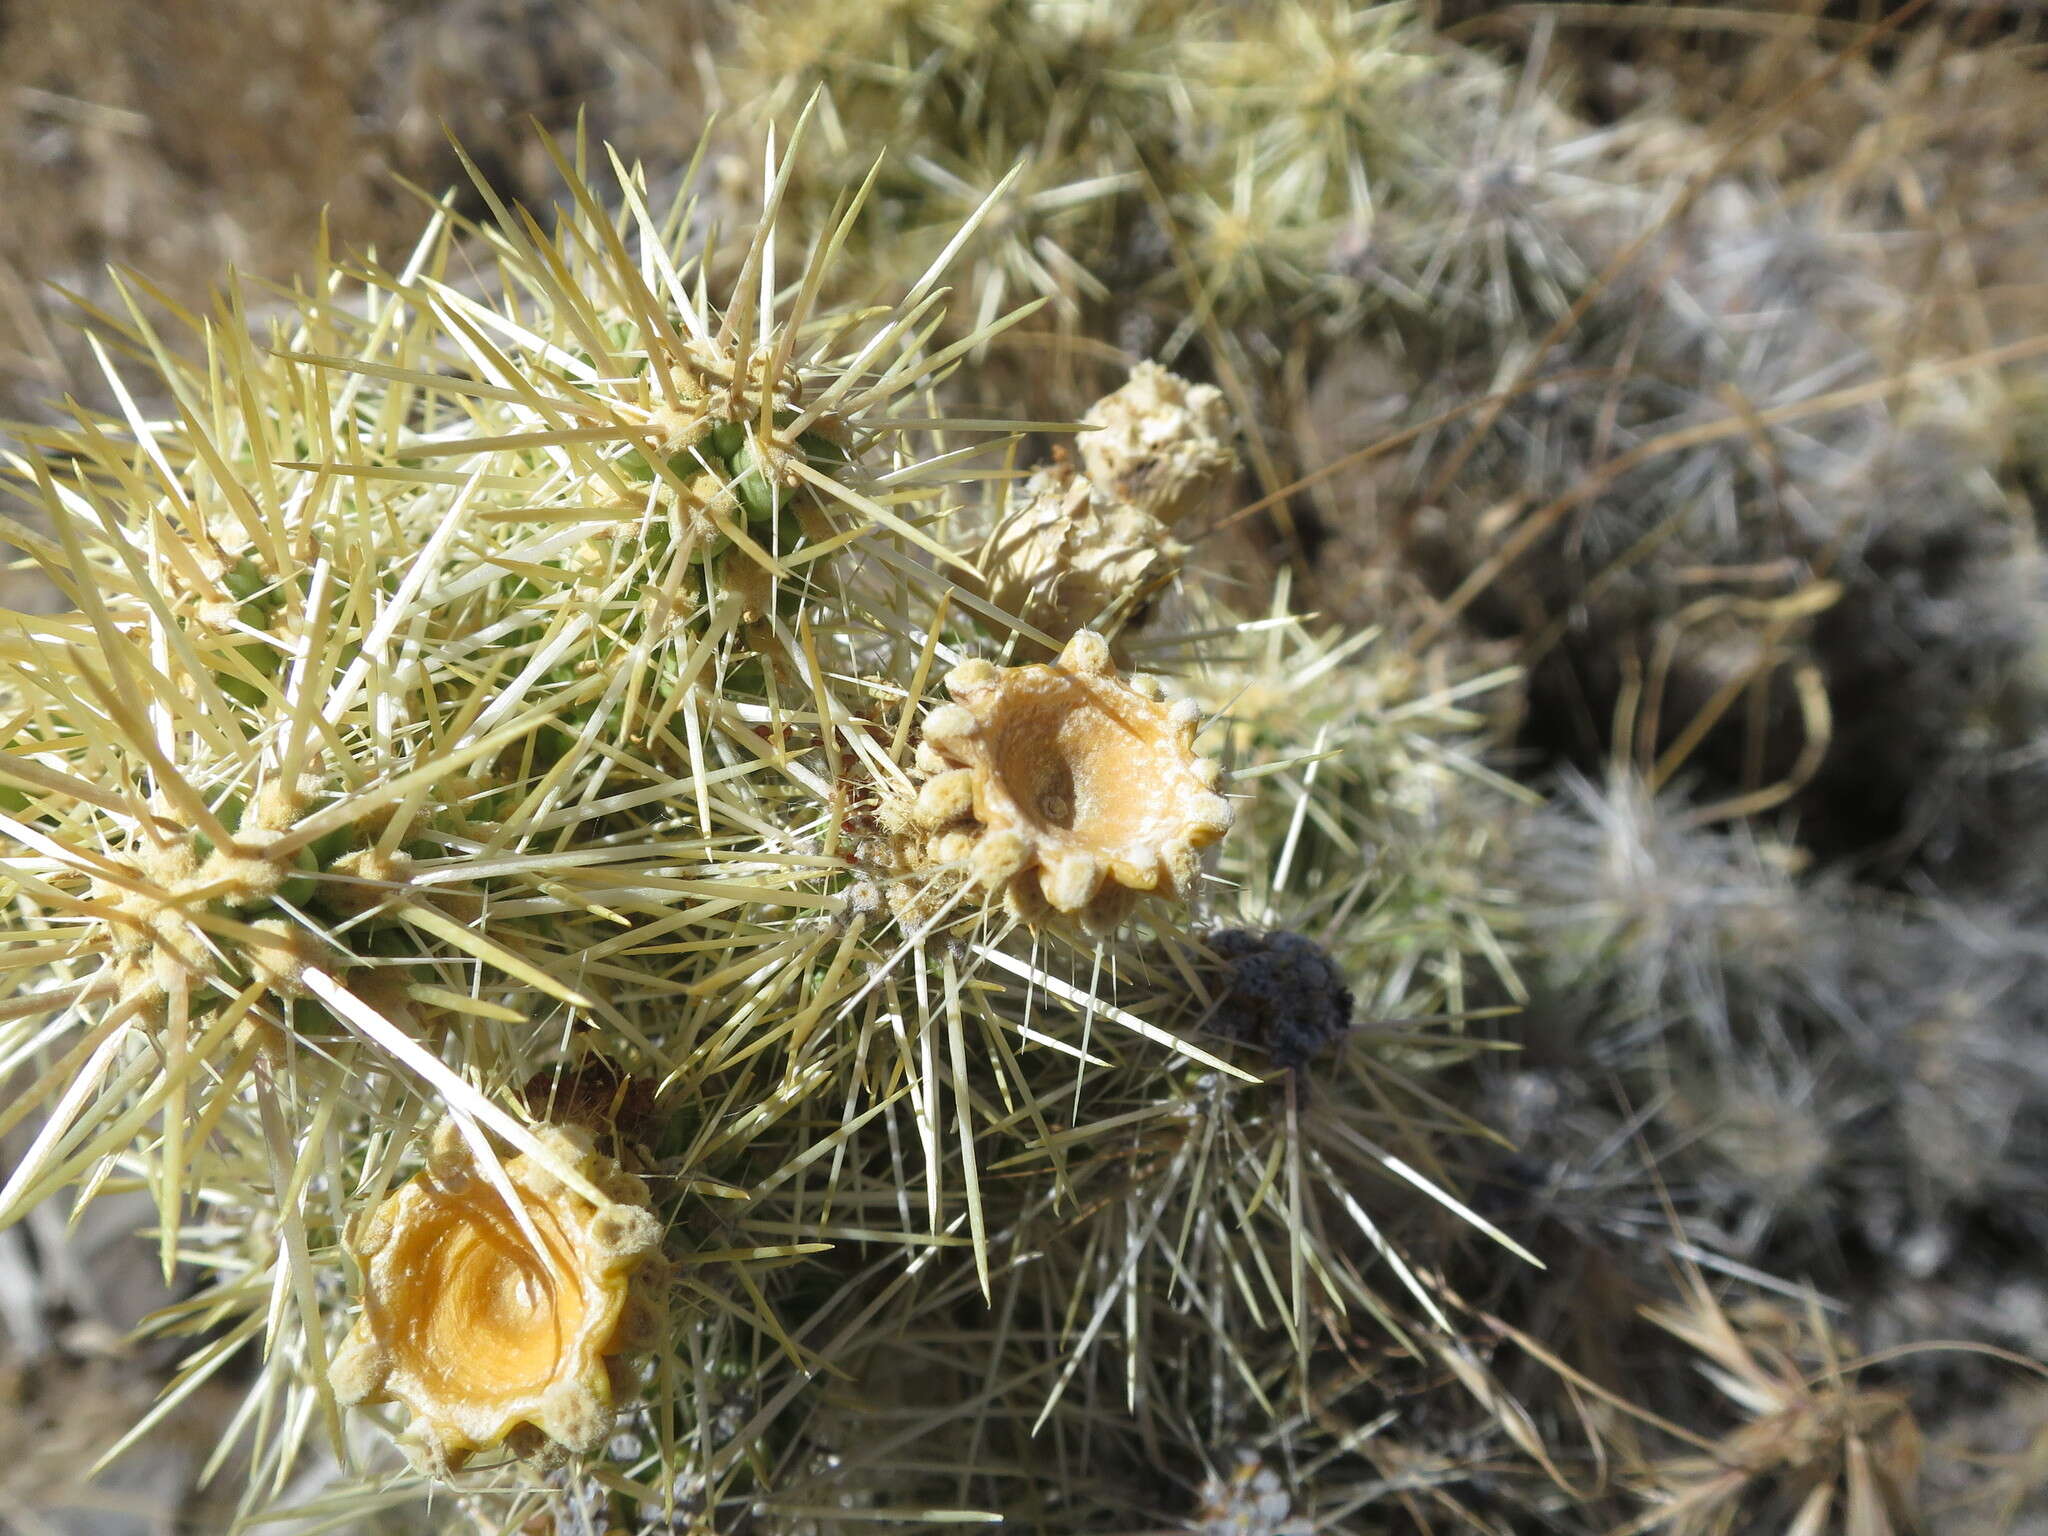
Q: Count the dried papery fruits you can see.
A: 2